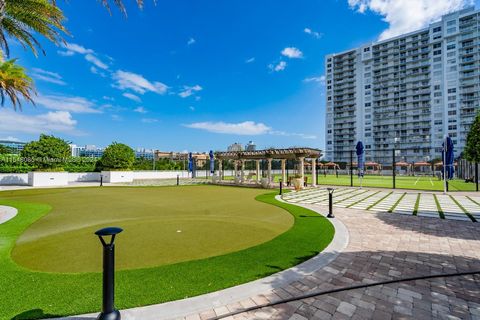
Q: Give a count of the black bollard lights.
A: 5